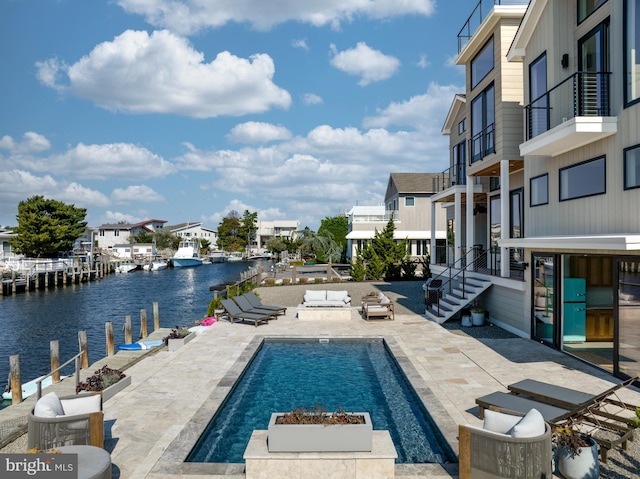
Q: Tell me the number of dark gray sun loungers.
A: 5